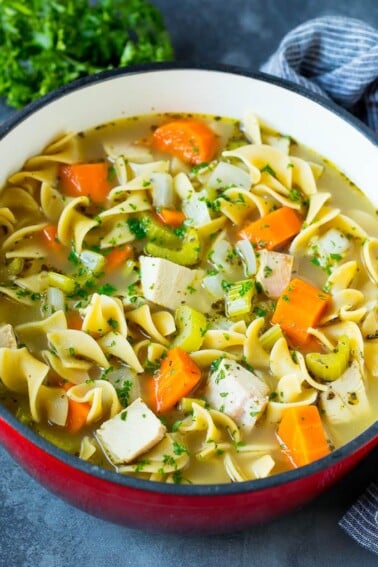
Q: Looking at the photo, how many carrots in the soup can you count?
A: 11